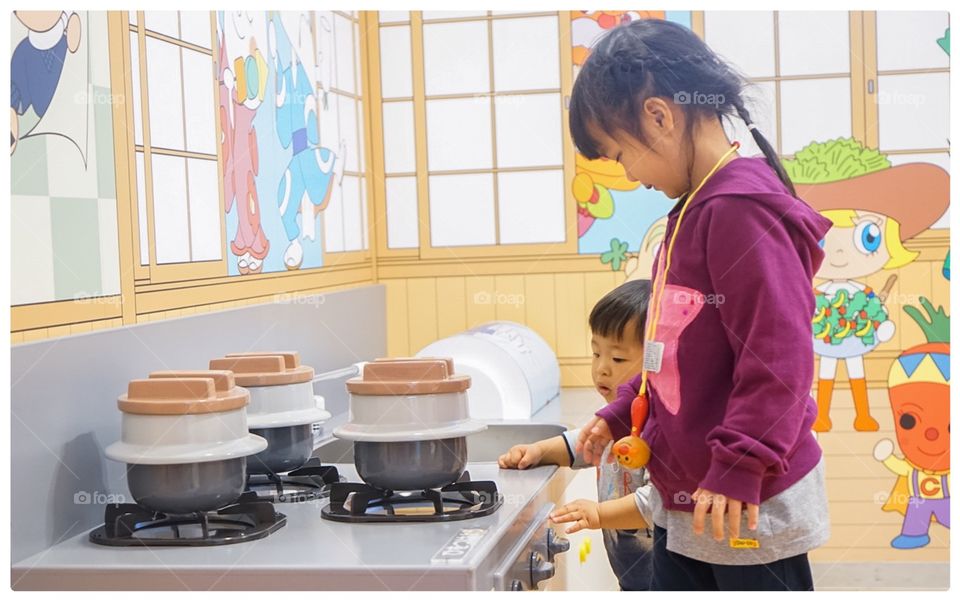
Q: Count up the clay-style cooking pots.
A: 3